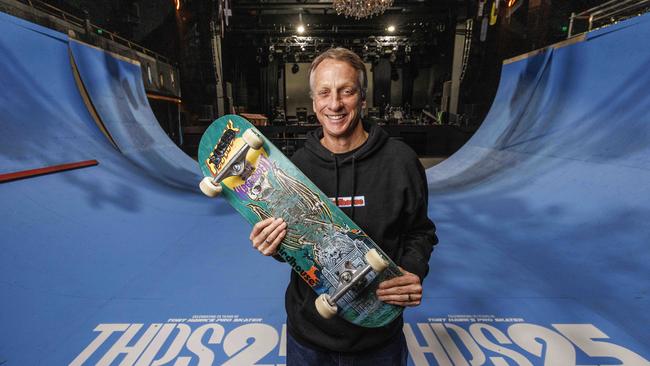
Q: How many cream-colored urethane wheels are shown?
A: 4